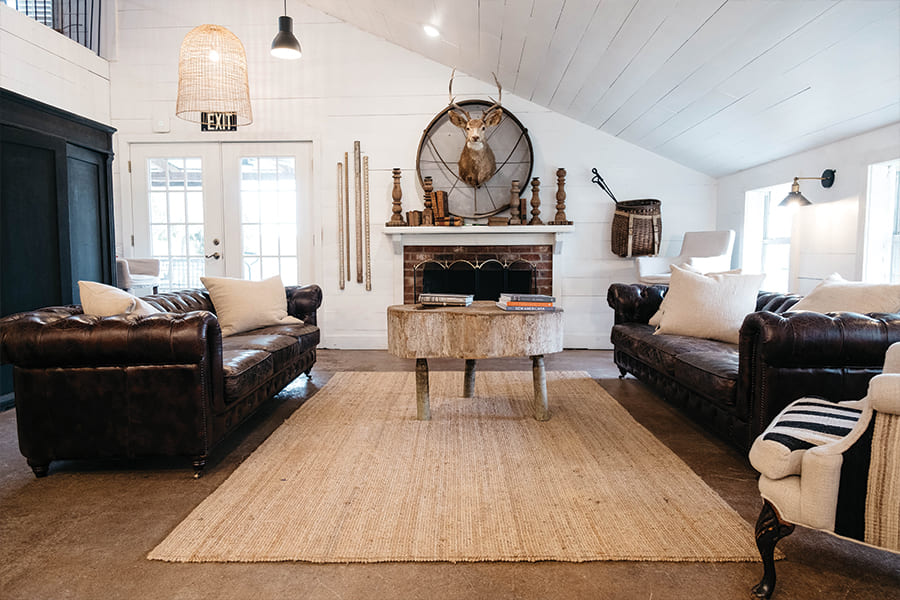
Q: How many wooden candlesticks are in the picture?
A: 5